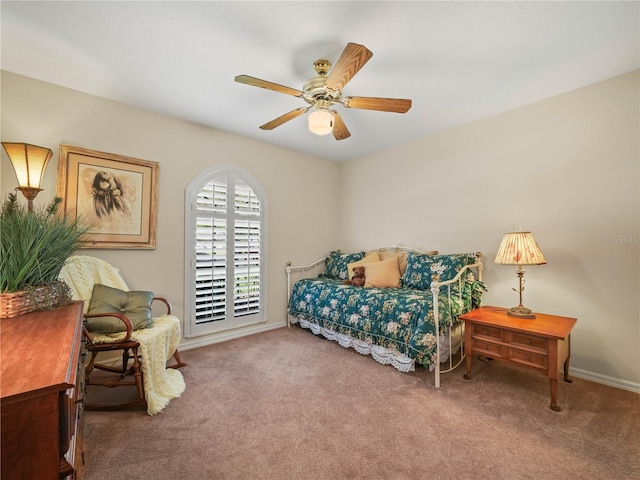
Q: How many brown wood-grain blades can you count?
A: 5